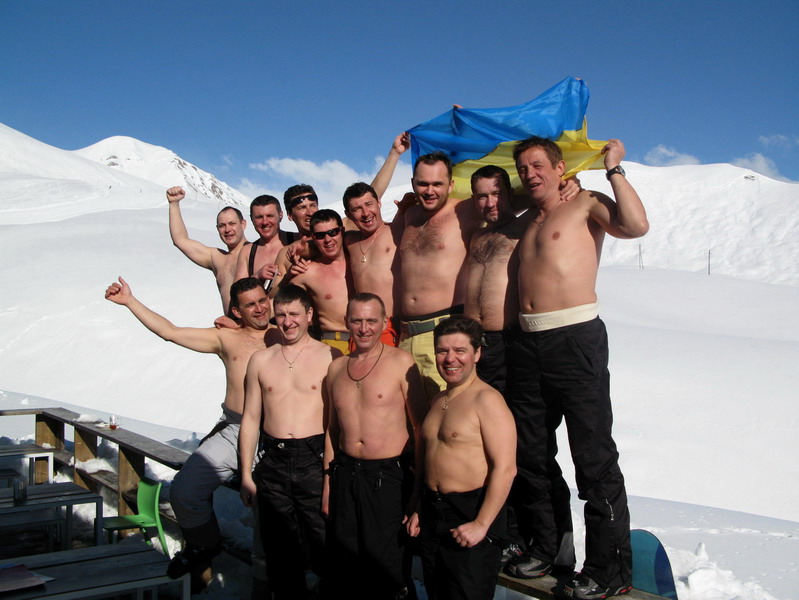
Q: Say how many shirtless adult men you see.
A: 12